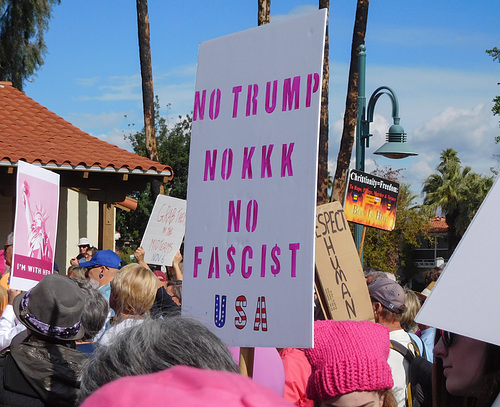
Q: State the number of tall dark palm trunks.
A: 4